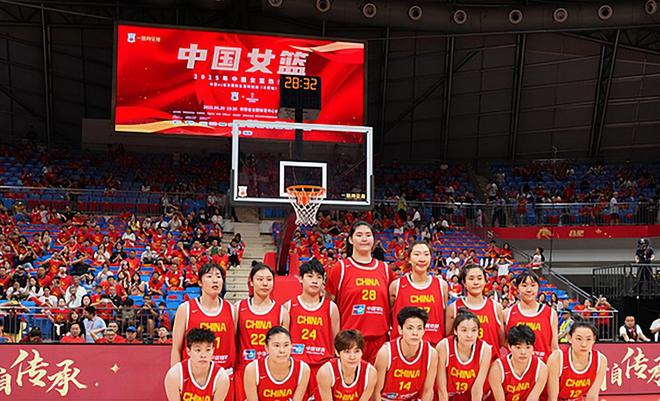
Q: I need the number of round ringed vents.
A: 9